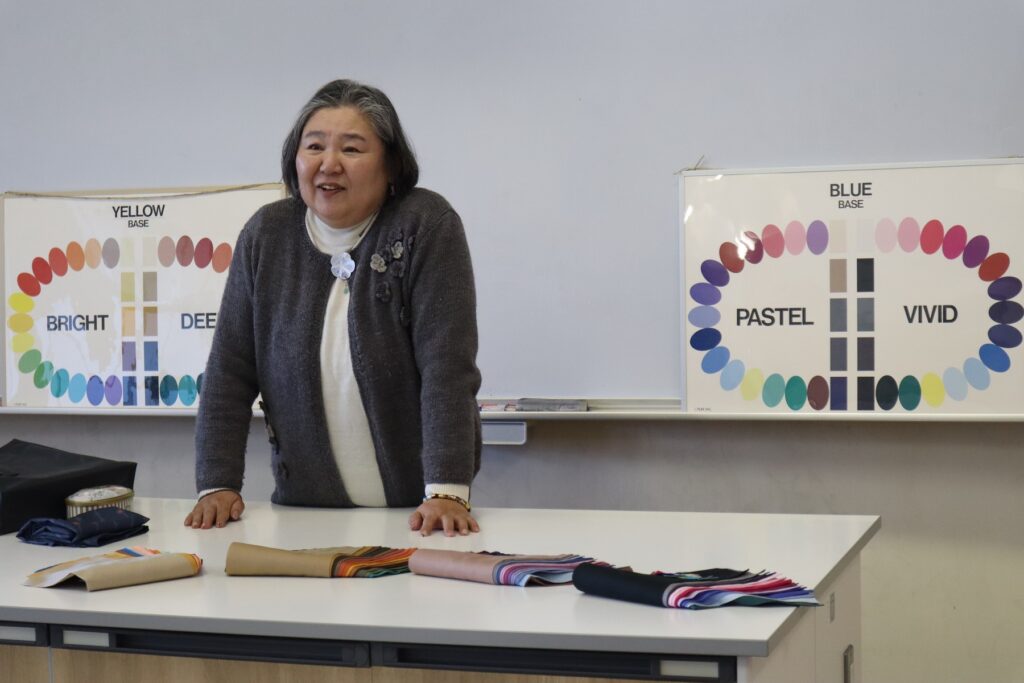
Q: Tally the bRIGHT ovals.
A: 15